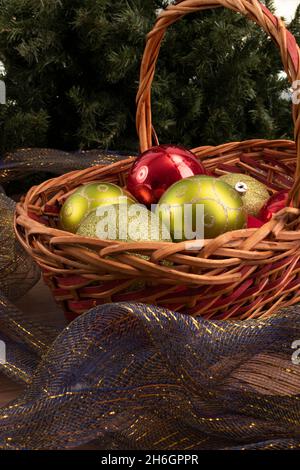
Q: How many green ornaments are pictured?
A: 4